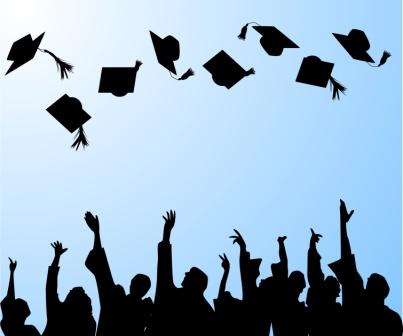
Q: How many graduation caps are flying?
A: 8